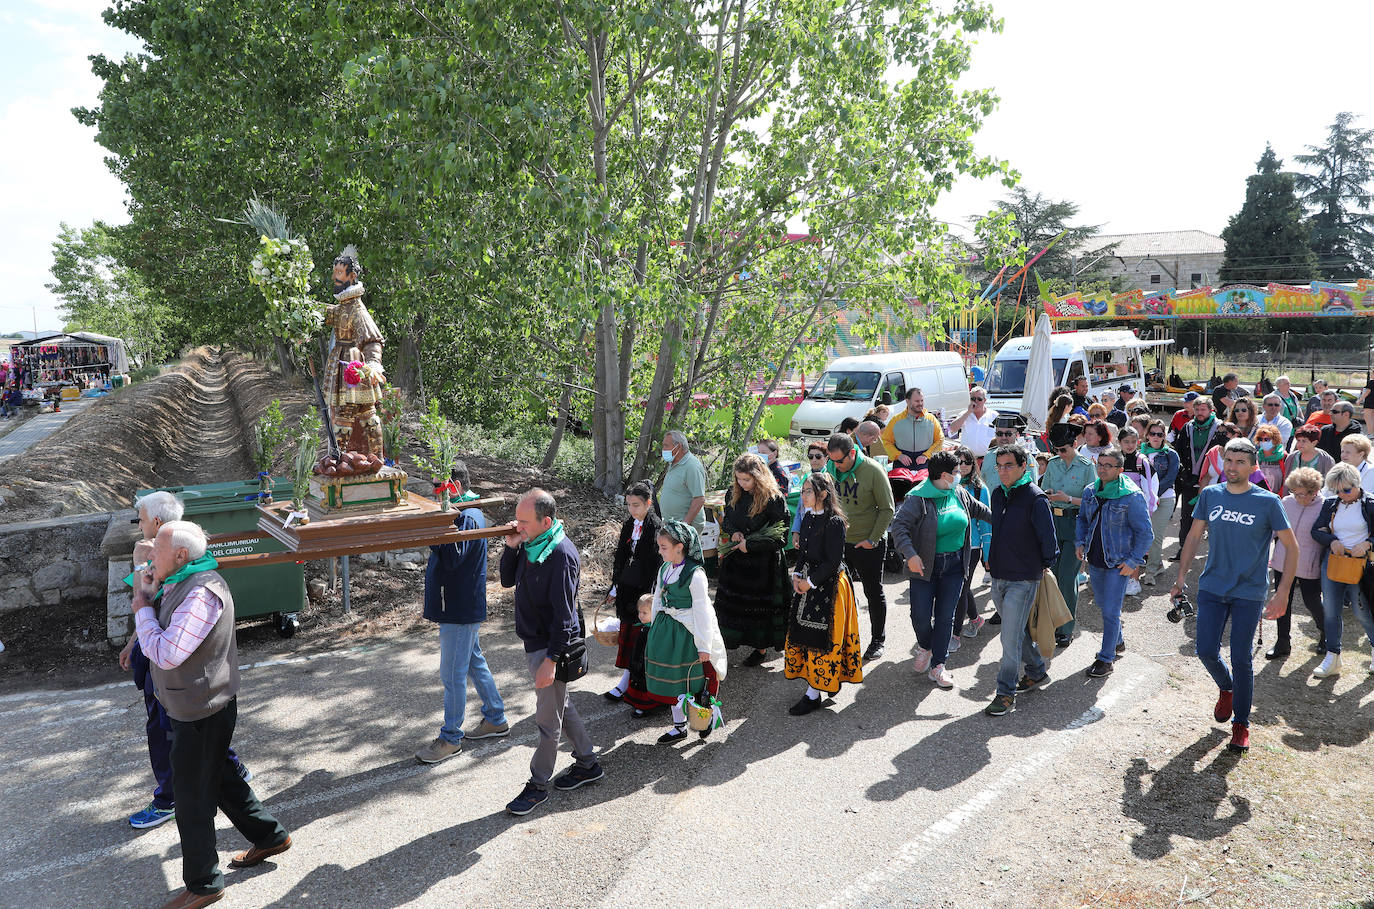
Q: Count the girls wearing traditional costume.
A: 5